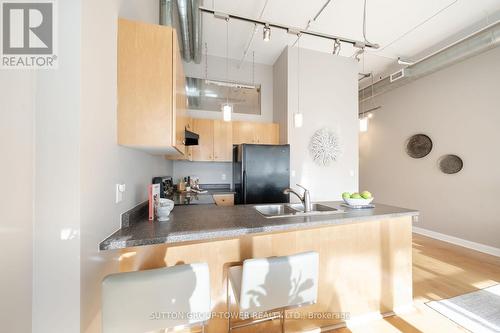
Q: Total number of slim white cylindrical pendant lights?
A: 3